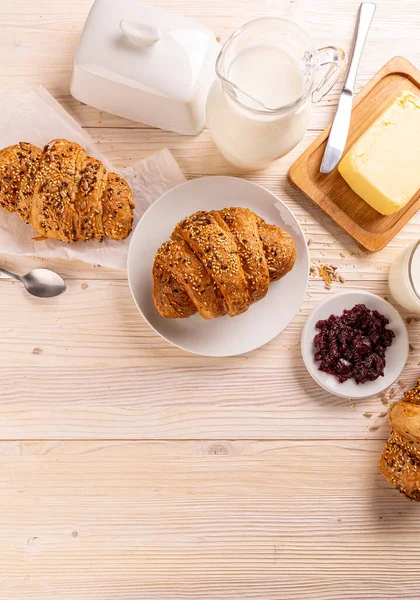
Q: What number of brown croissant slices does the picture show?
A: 3